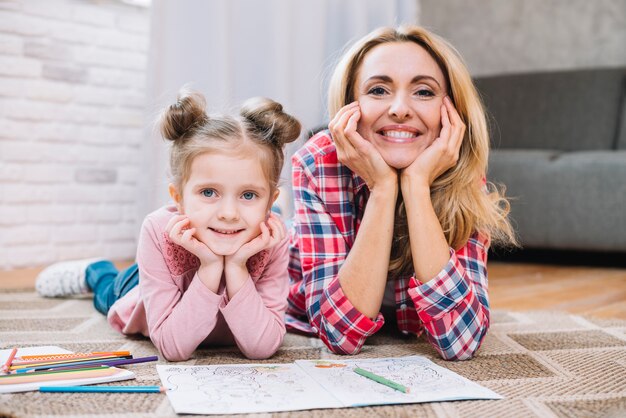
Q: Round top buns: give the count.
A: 2